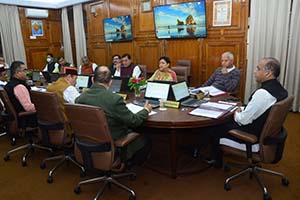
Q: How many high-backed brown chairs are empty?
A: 1